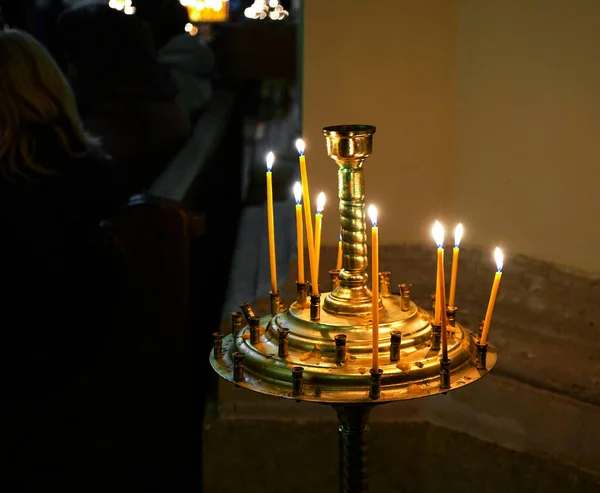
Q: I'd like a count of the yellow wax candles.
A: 10